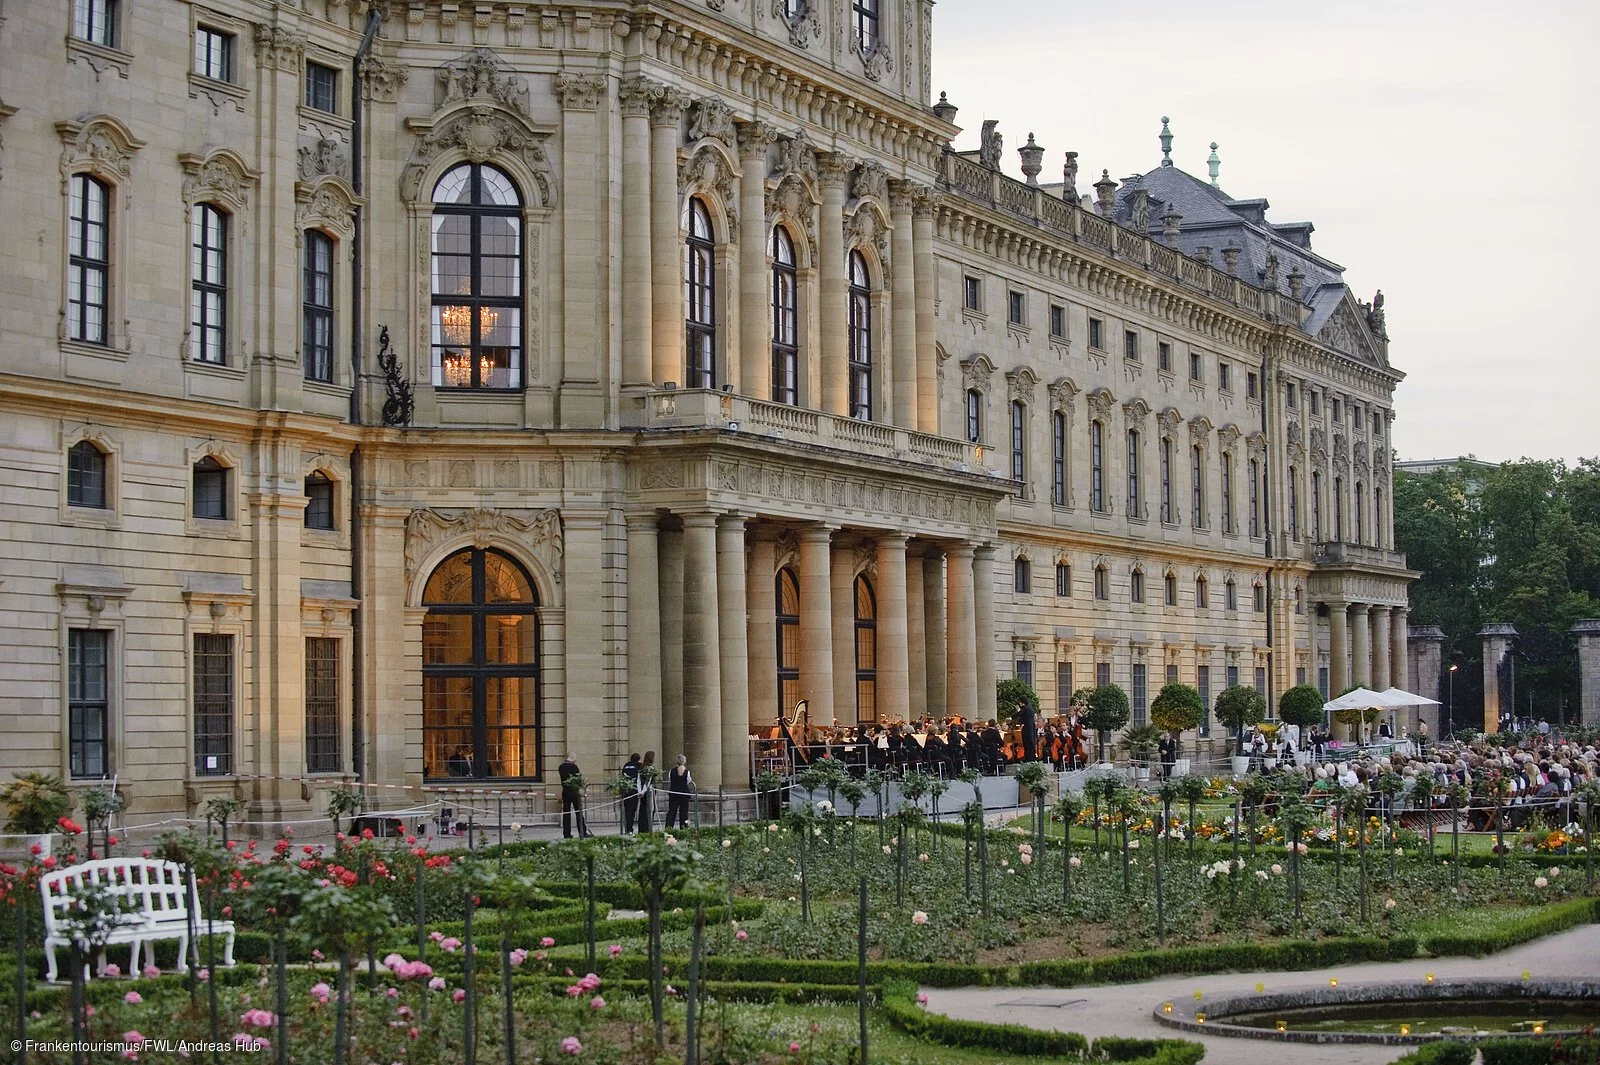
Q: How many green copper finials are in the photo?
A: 2